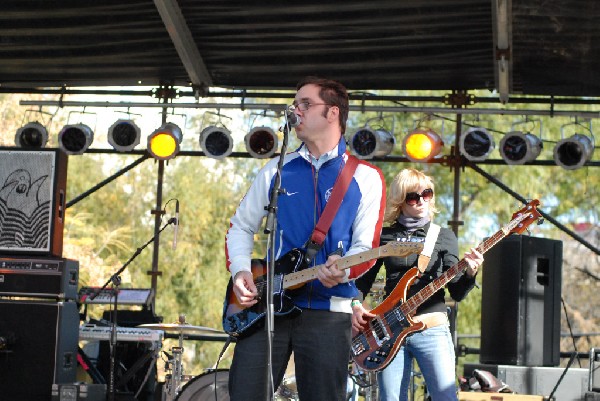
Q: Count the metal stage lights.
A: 11